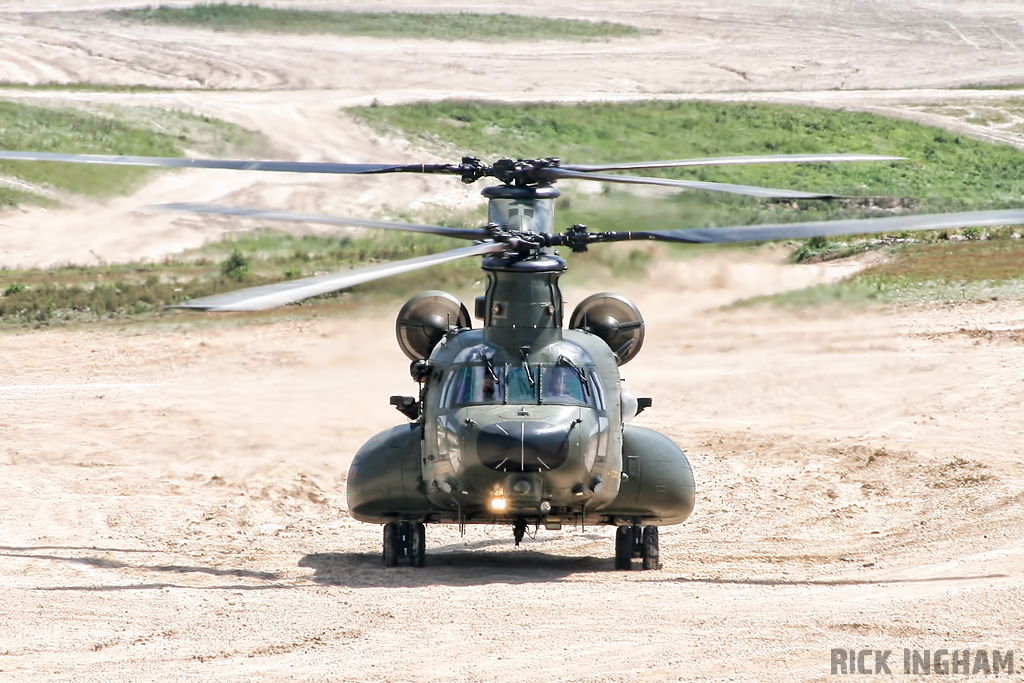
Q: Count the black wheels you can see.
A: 4